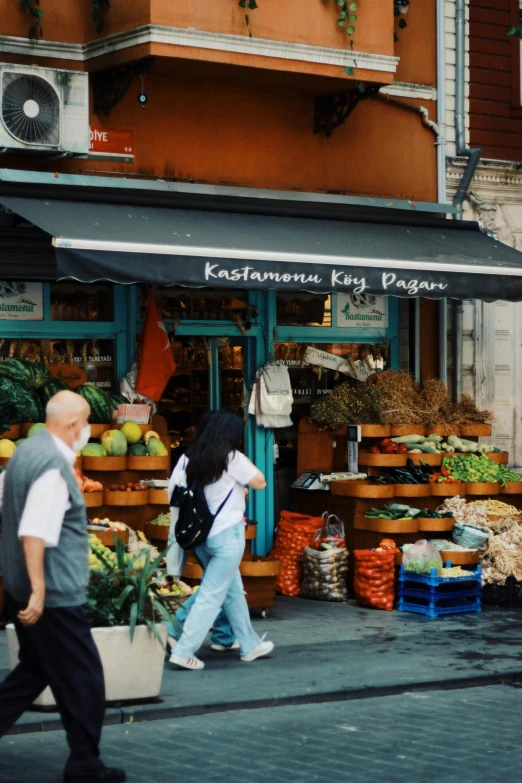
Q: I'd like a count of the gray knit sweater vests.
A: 1